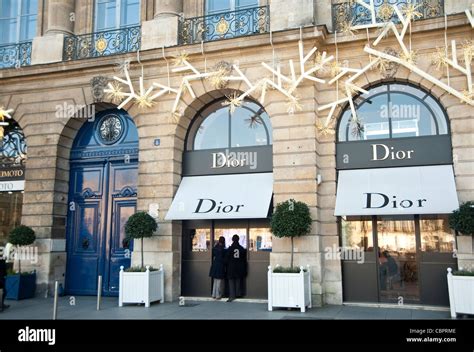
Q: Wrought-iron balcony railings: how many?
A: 4